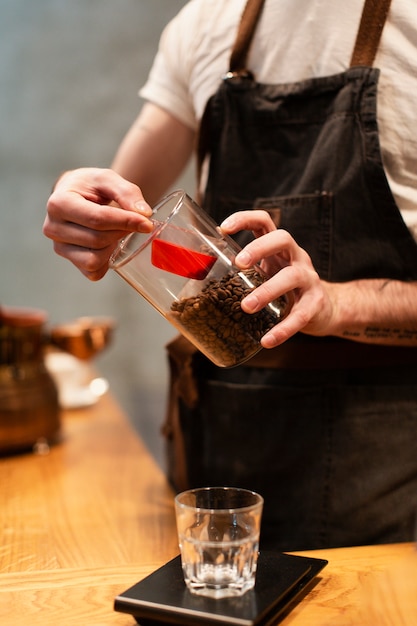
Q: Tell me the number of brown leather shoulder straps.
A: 2